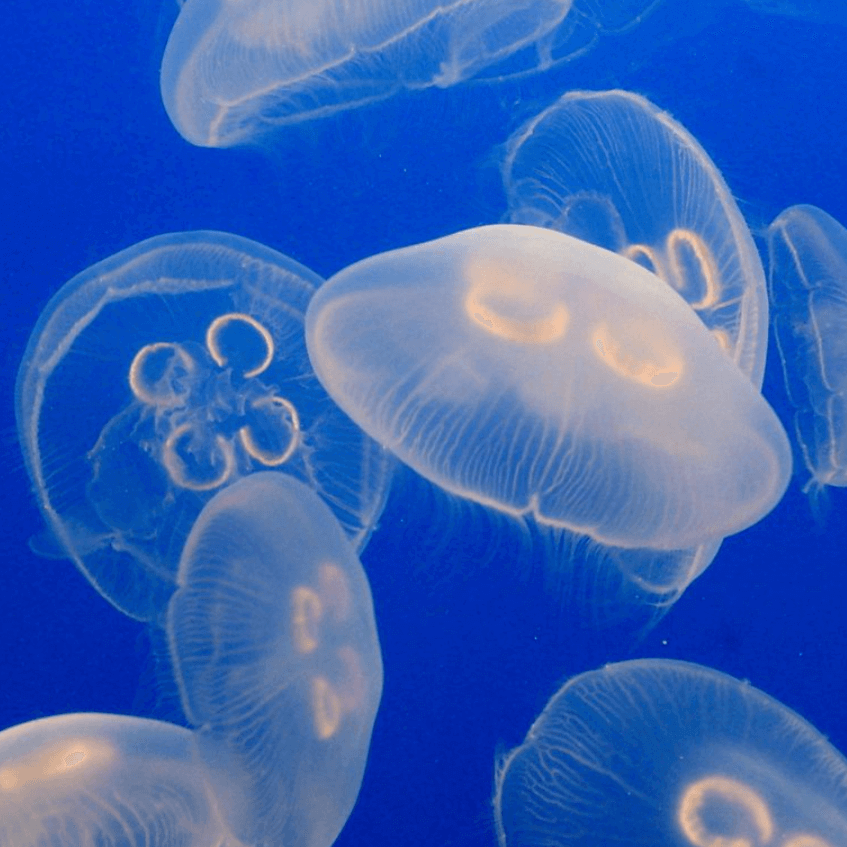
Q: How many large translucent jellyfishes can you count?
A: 8